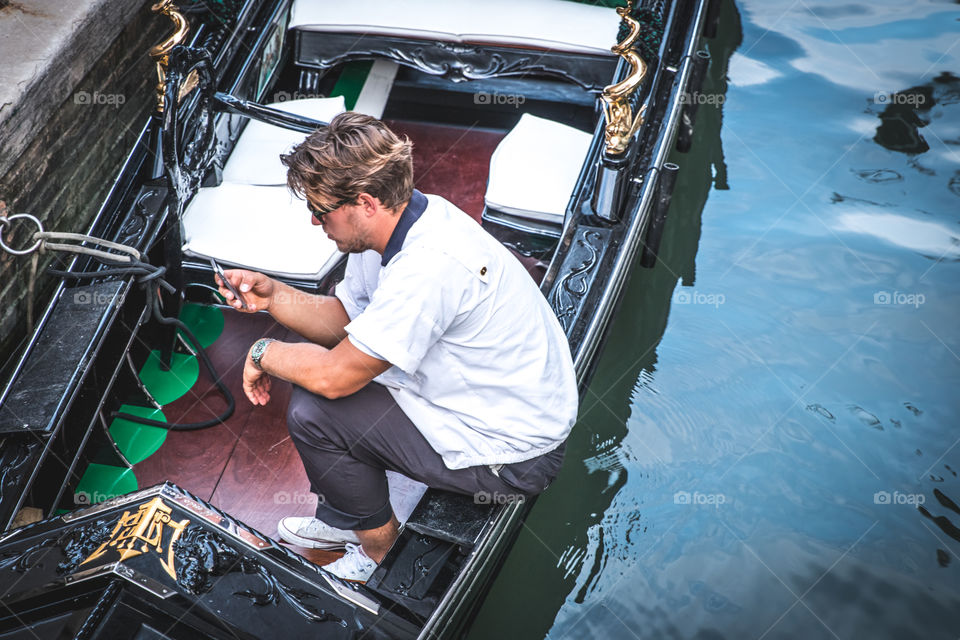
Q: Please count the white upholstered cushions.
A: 4